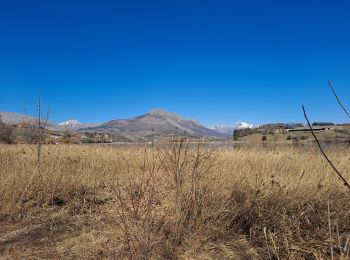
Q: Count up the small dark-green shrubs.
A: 3